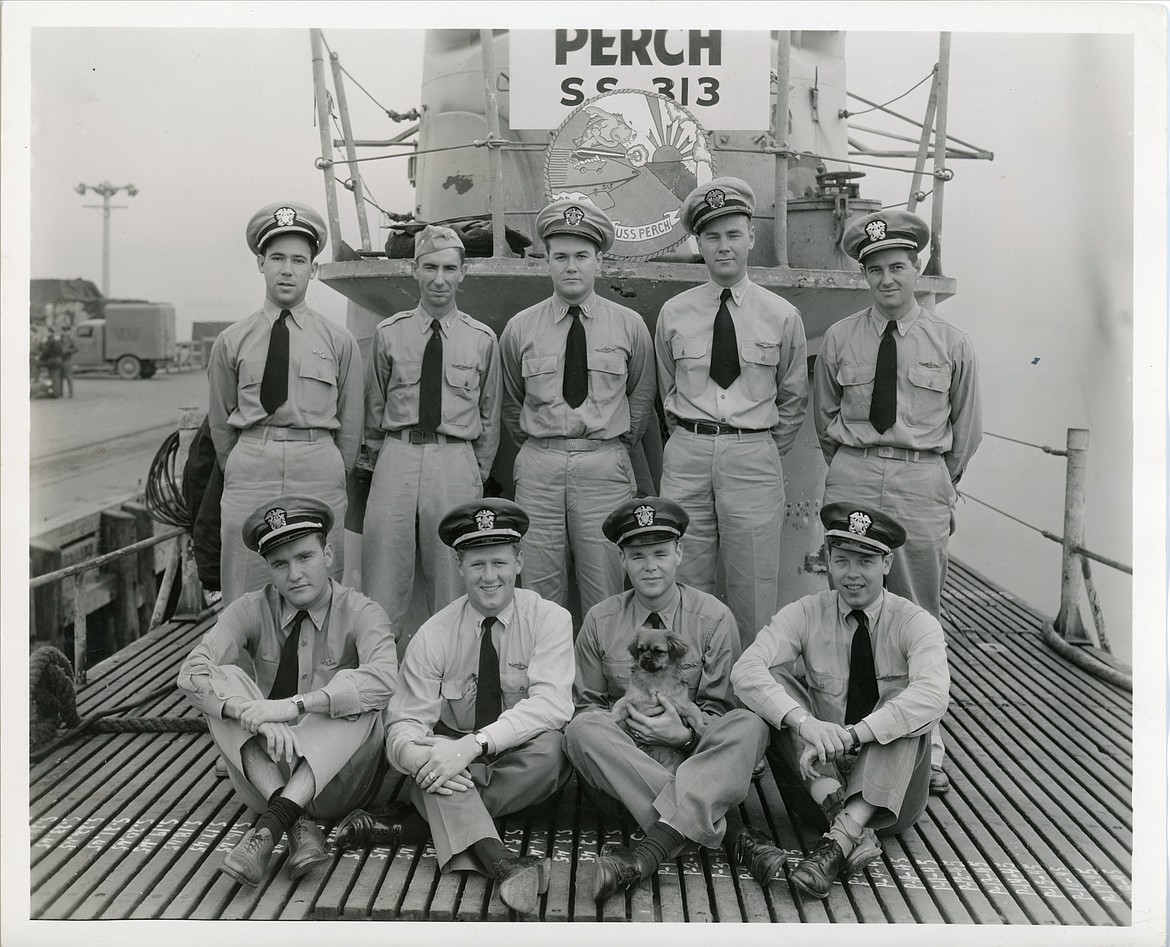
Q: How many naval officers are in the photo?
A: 9